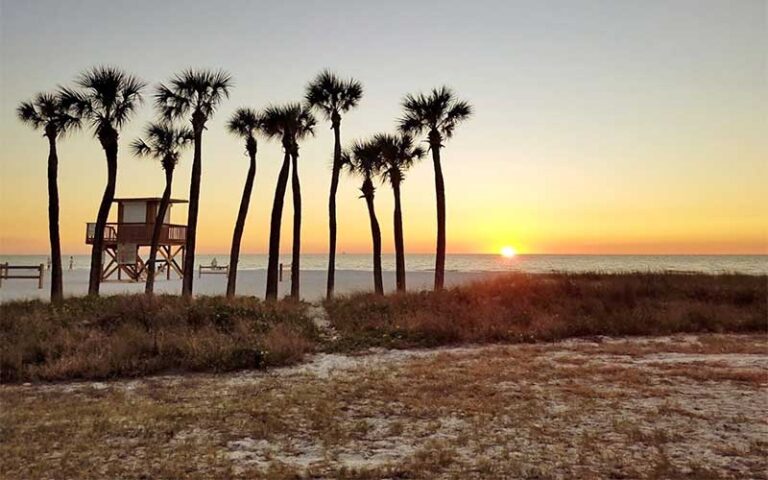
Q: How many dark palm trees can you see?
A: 11